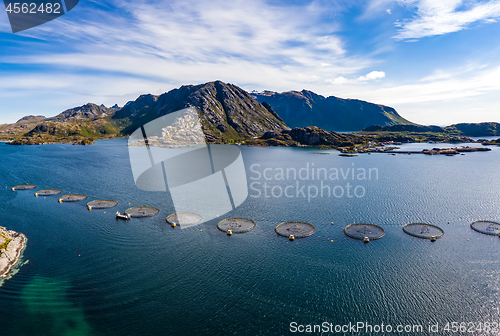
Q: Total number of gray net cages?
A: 11